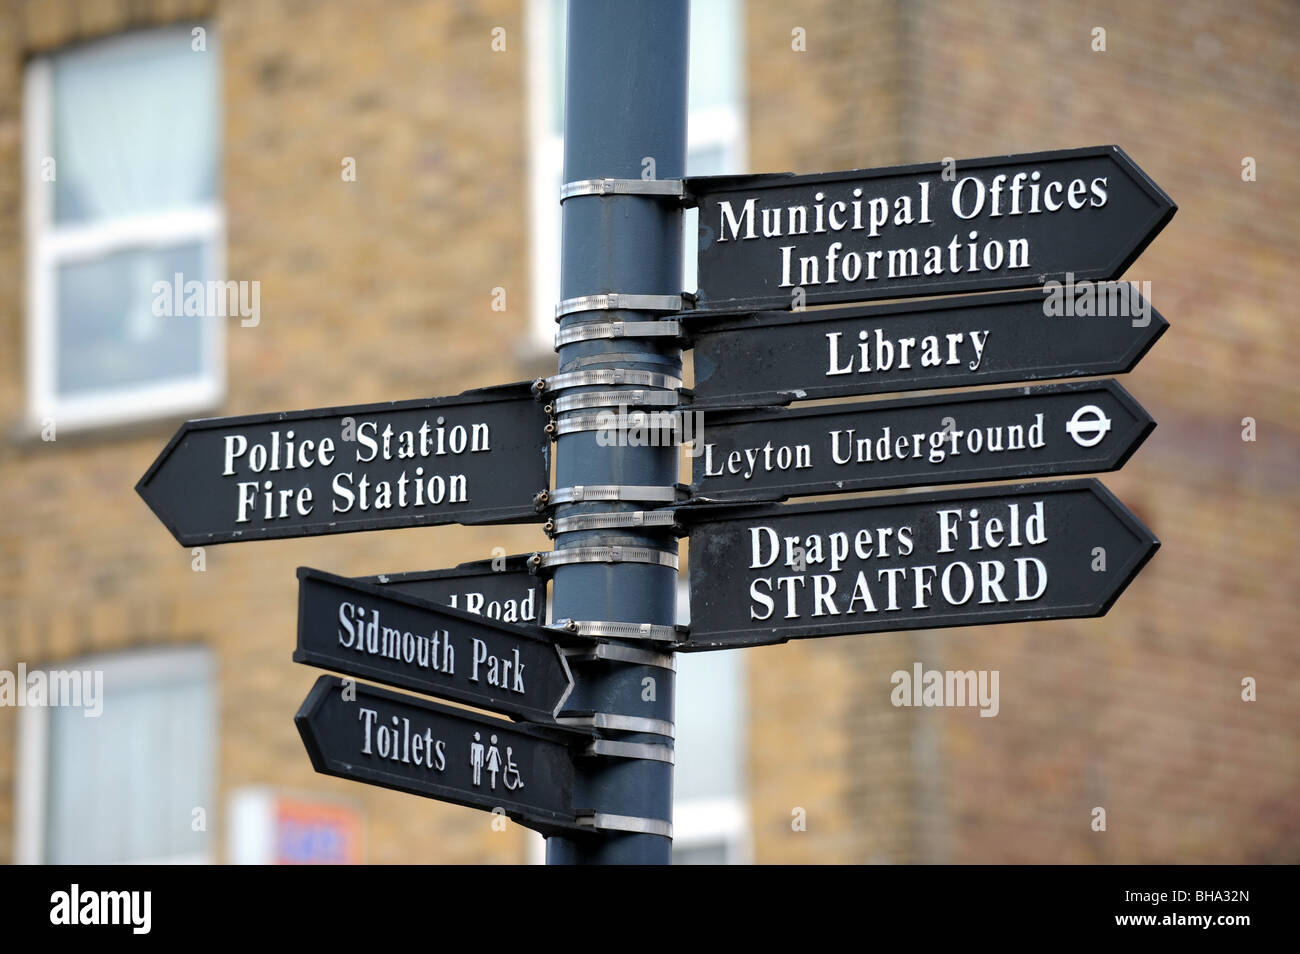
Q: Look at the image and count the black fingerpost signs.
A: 8